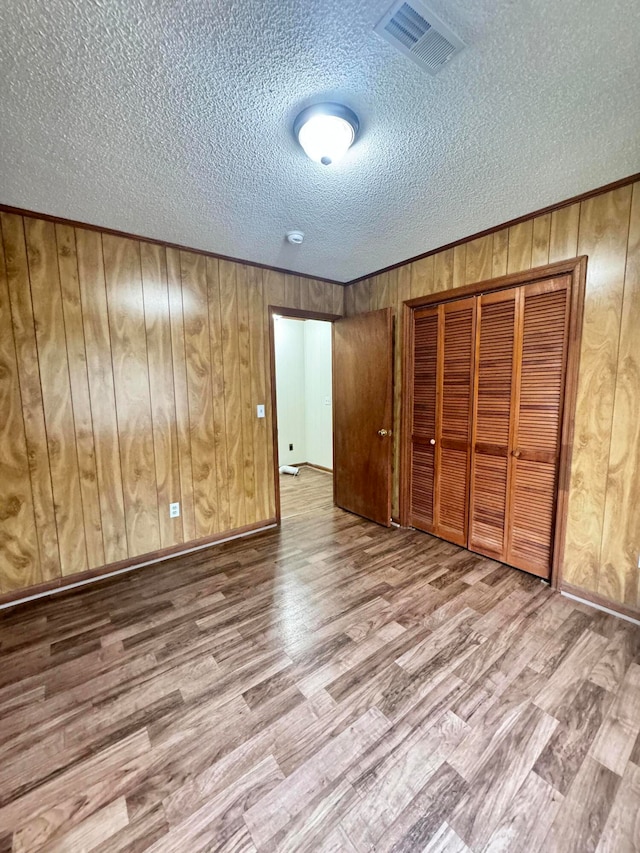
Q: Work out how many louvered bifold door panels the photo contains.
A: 4